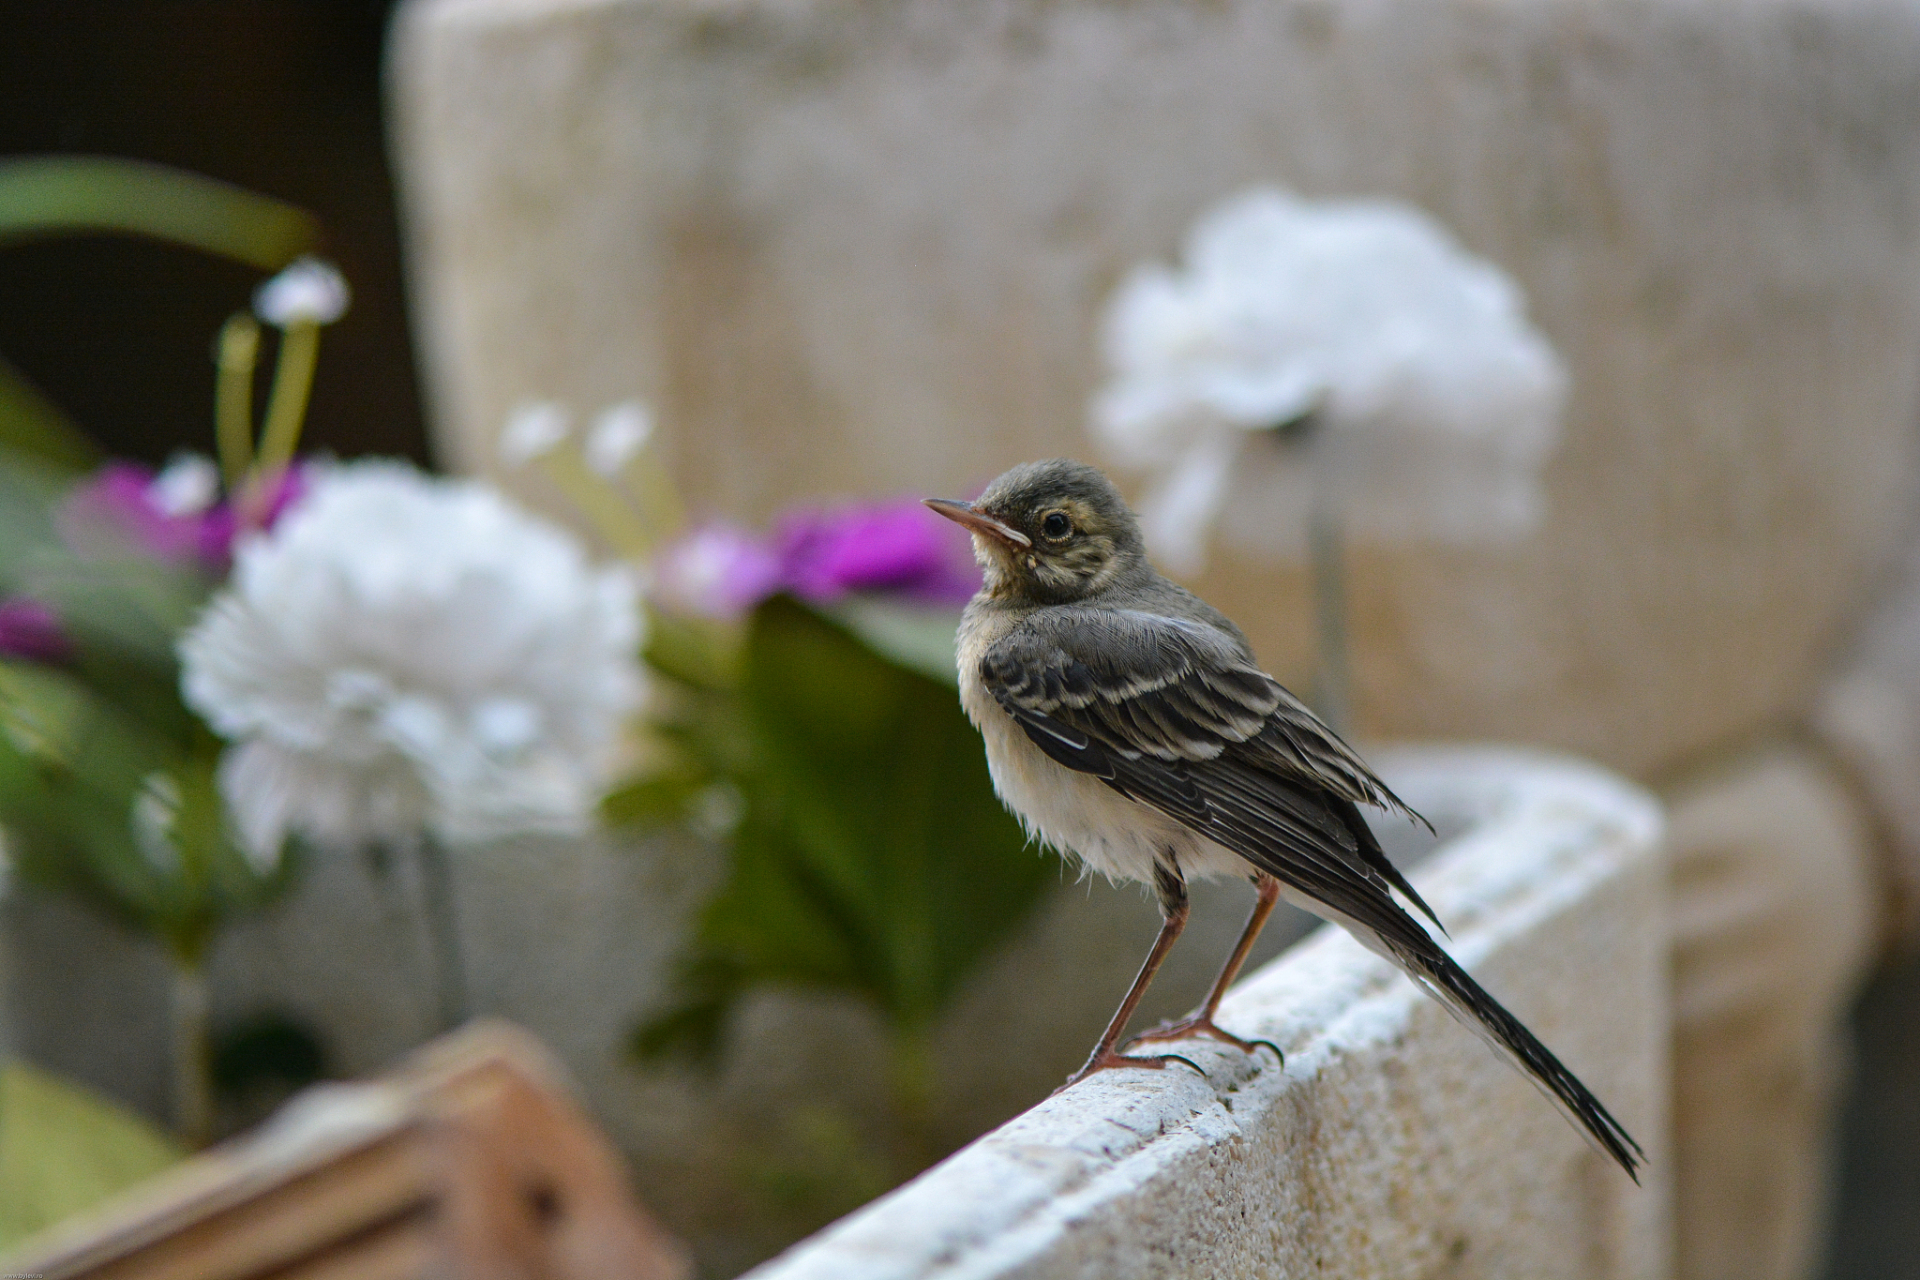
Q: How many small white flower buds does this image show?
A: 4